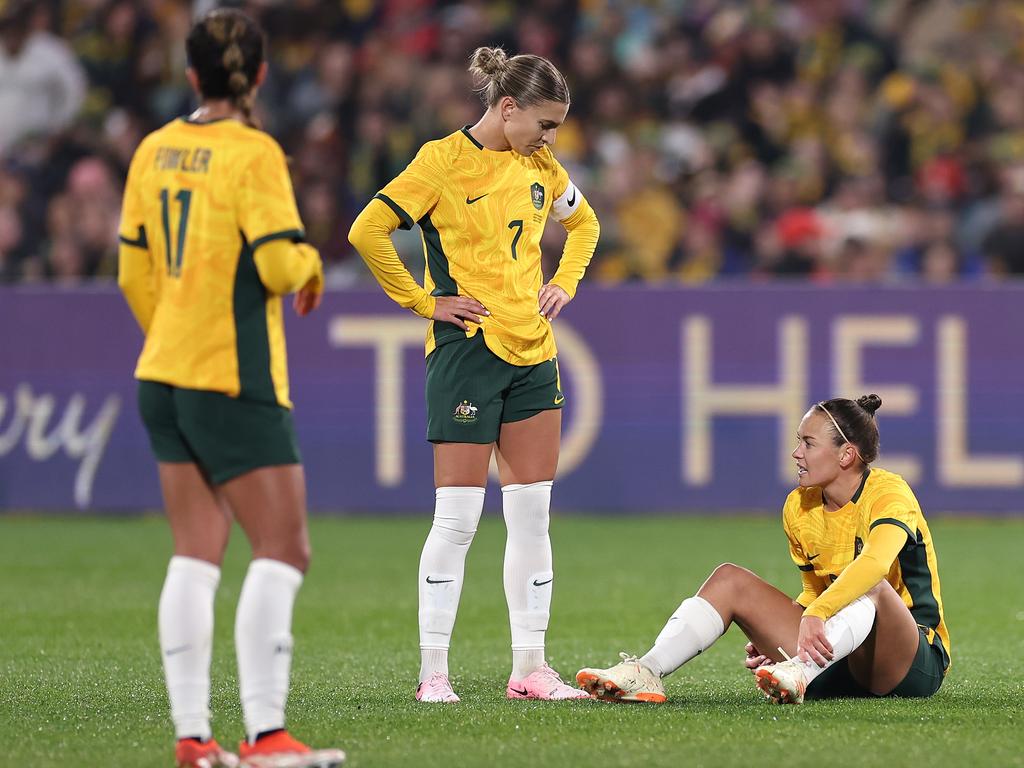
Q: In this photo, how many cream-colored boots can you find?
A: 2